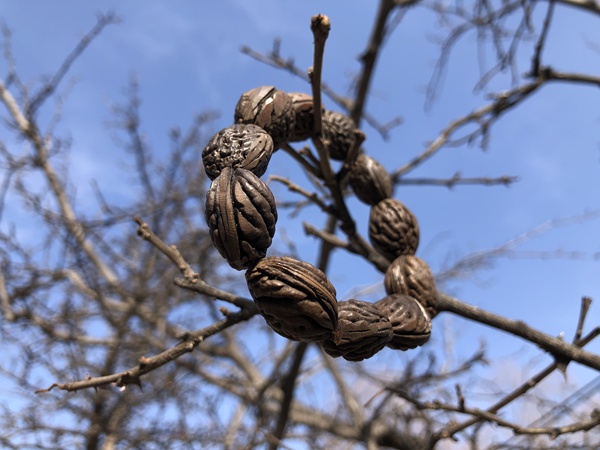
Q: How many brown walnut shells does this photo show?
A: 11